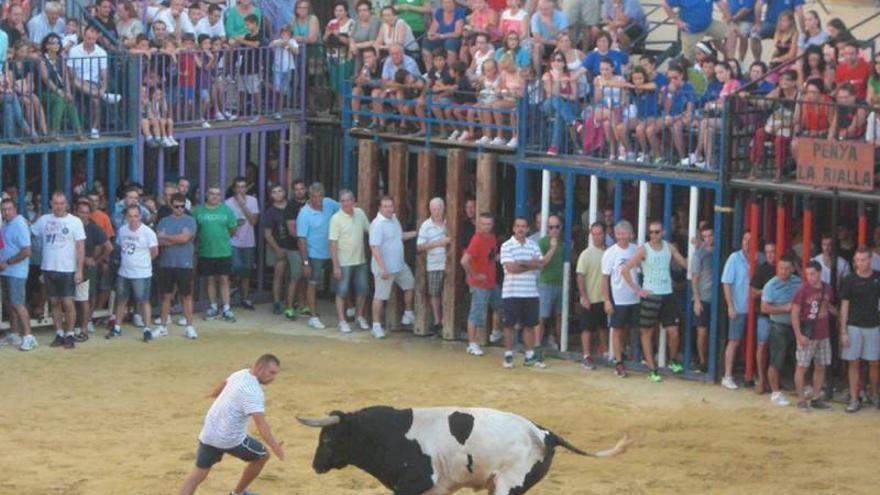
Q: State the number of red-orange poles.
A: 4